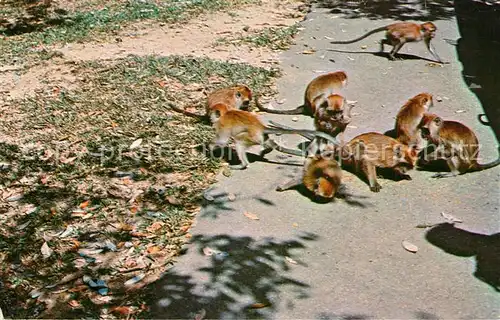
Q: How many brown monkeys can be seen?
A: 9